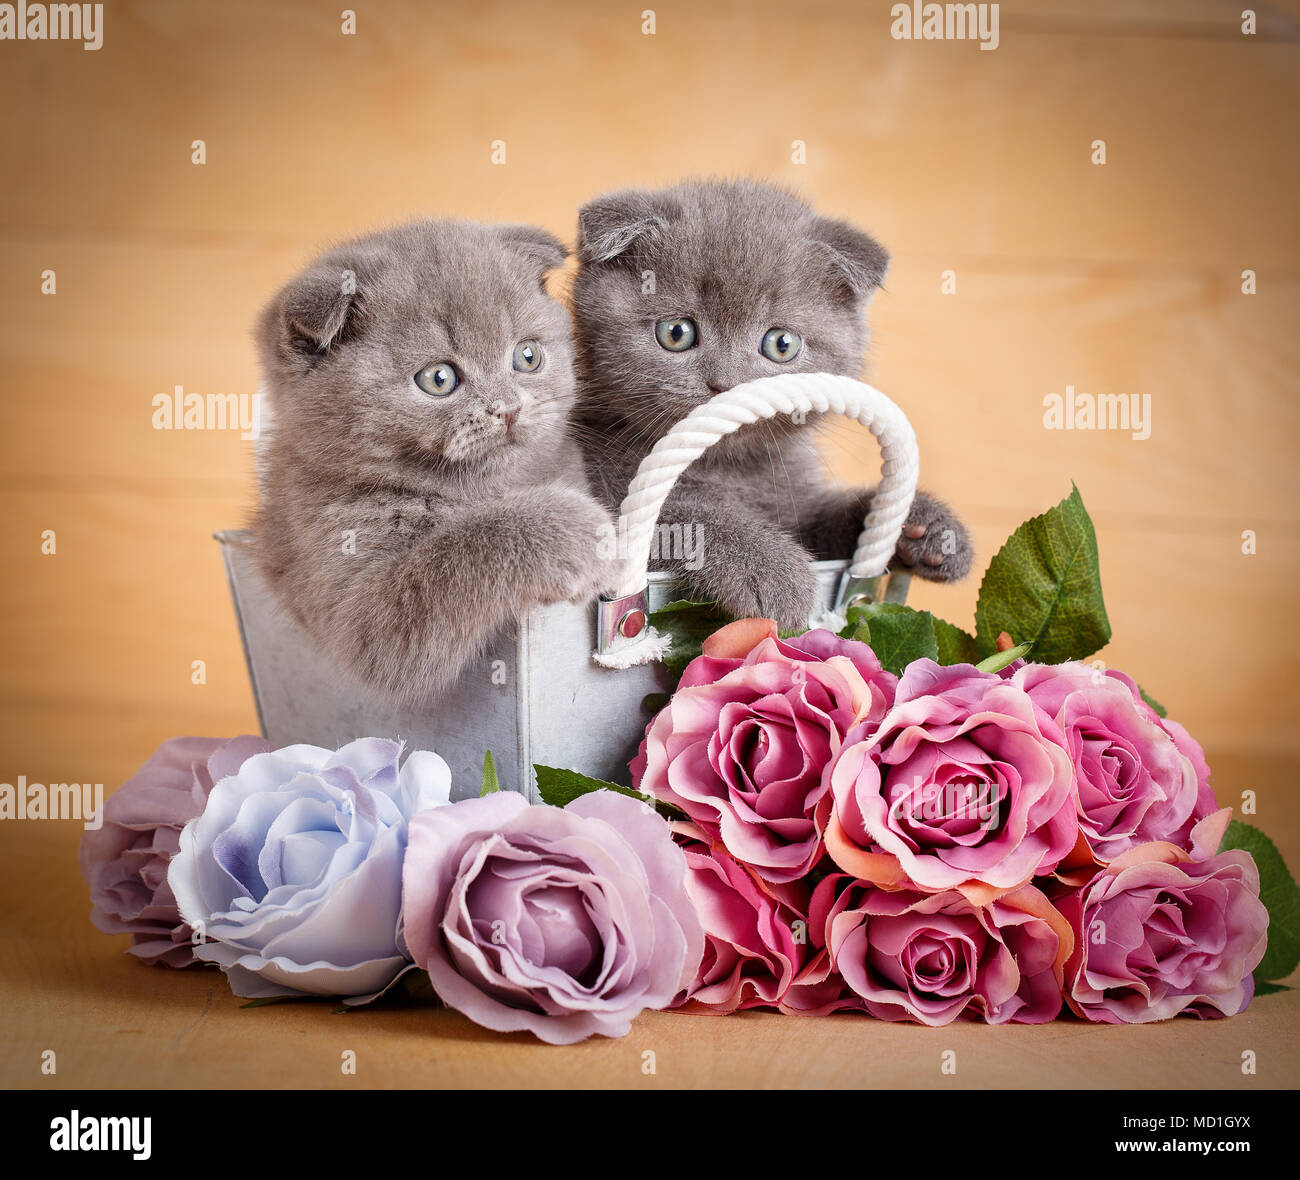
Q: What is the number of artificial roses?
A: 9